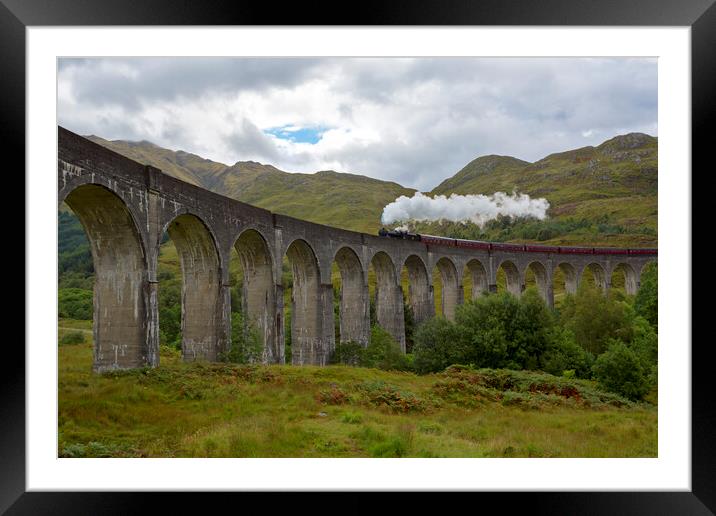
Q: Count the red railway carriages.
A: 7